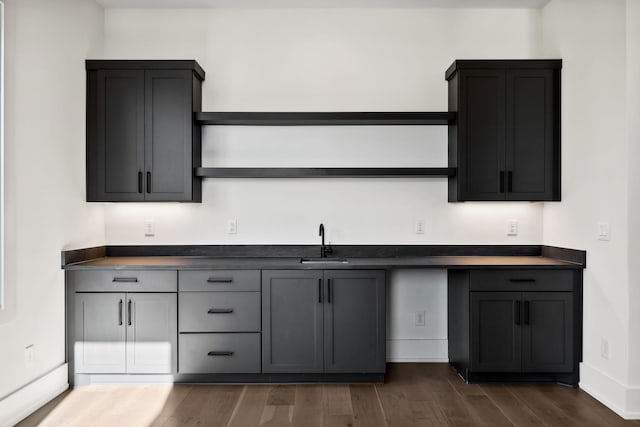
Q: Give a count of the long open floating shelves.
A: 2